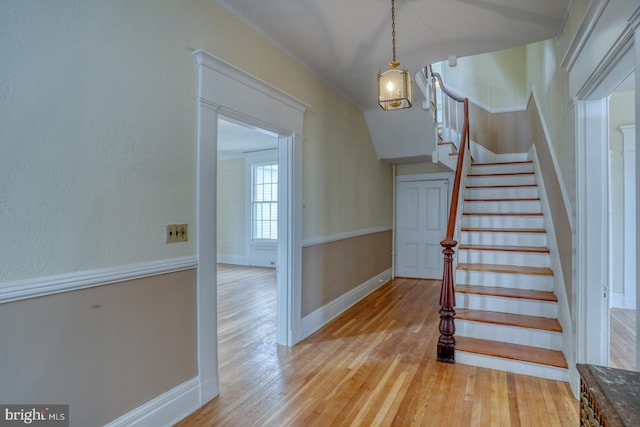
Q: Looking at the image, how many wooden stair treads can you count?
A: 11